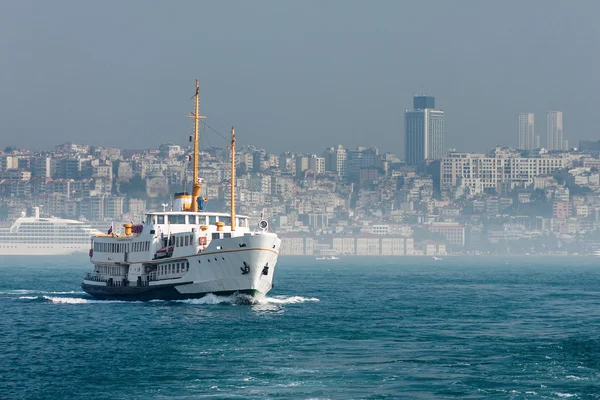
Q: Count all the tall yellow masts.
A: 2